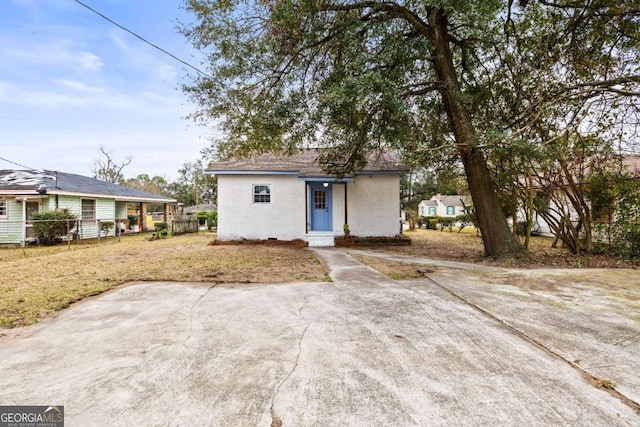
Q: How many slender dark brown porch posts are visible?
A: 2